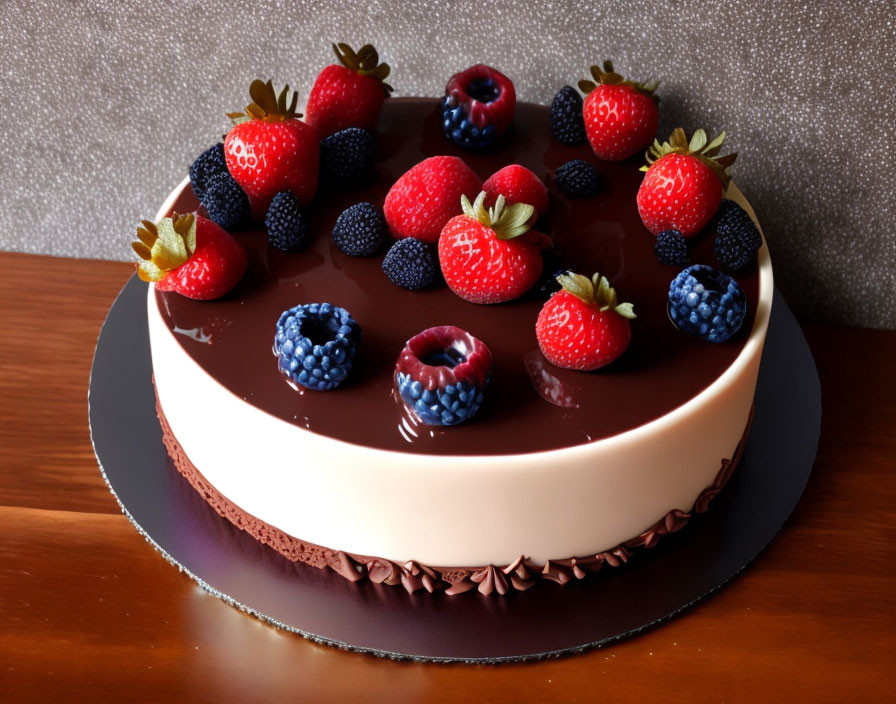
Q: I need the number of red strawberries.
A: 9